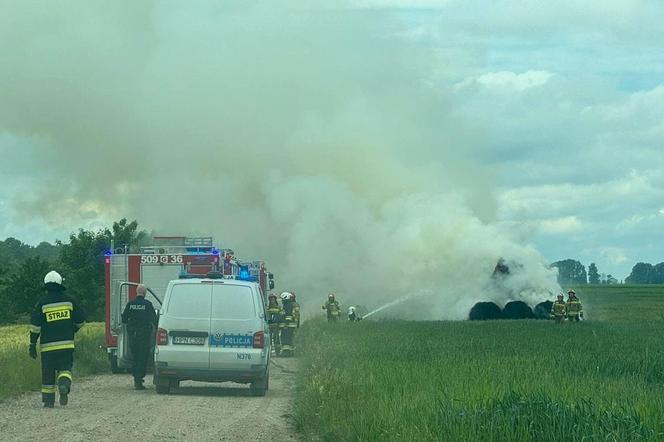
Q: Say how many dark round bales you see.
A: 3